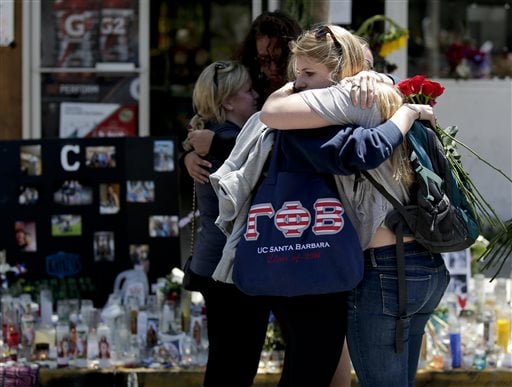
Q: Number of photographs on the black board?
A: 12